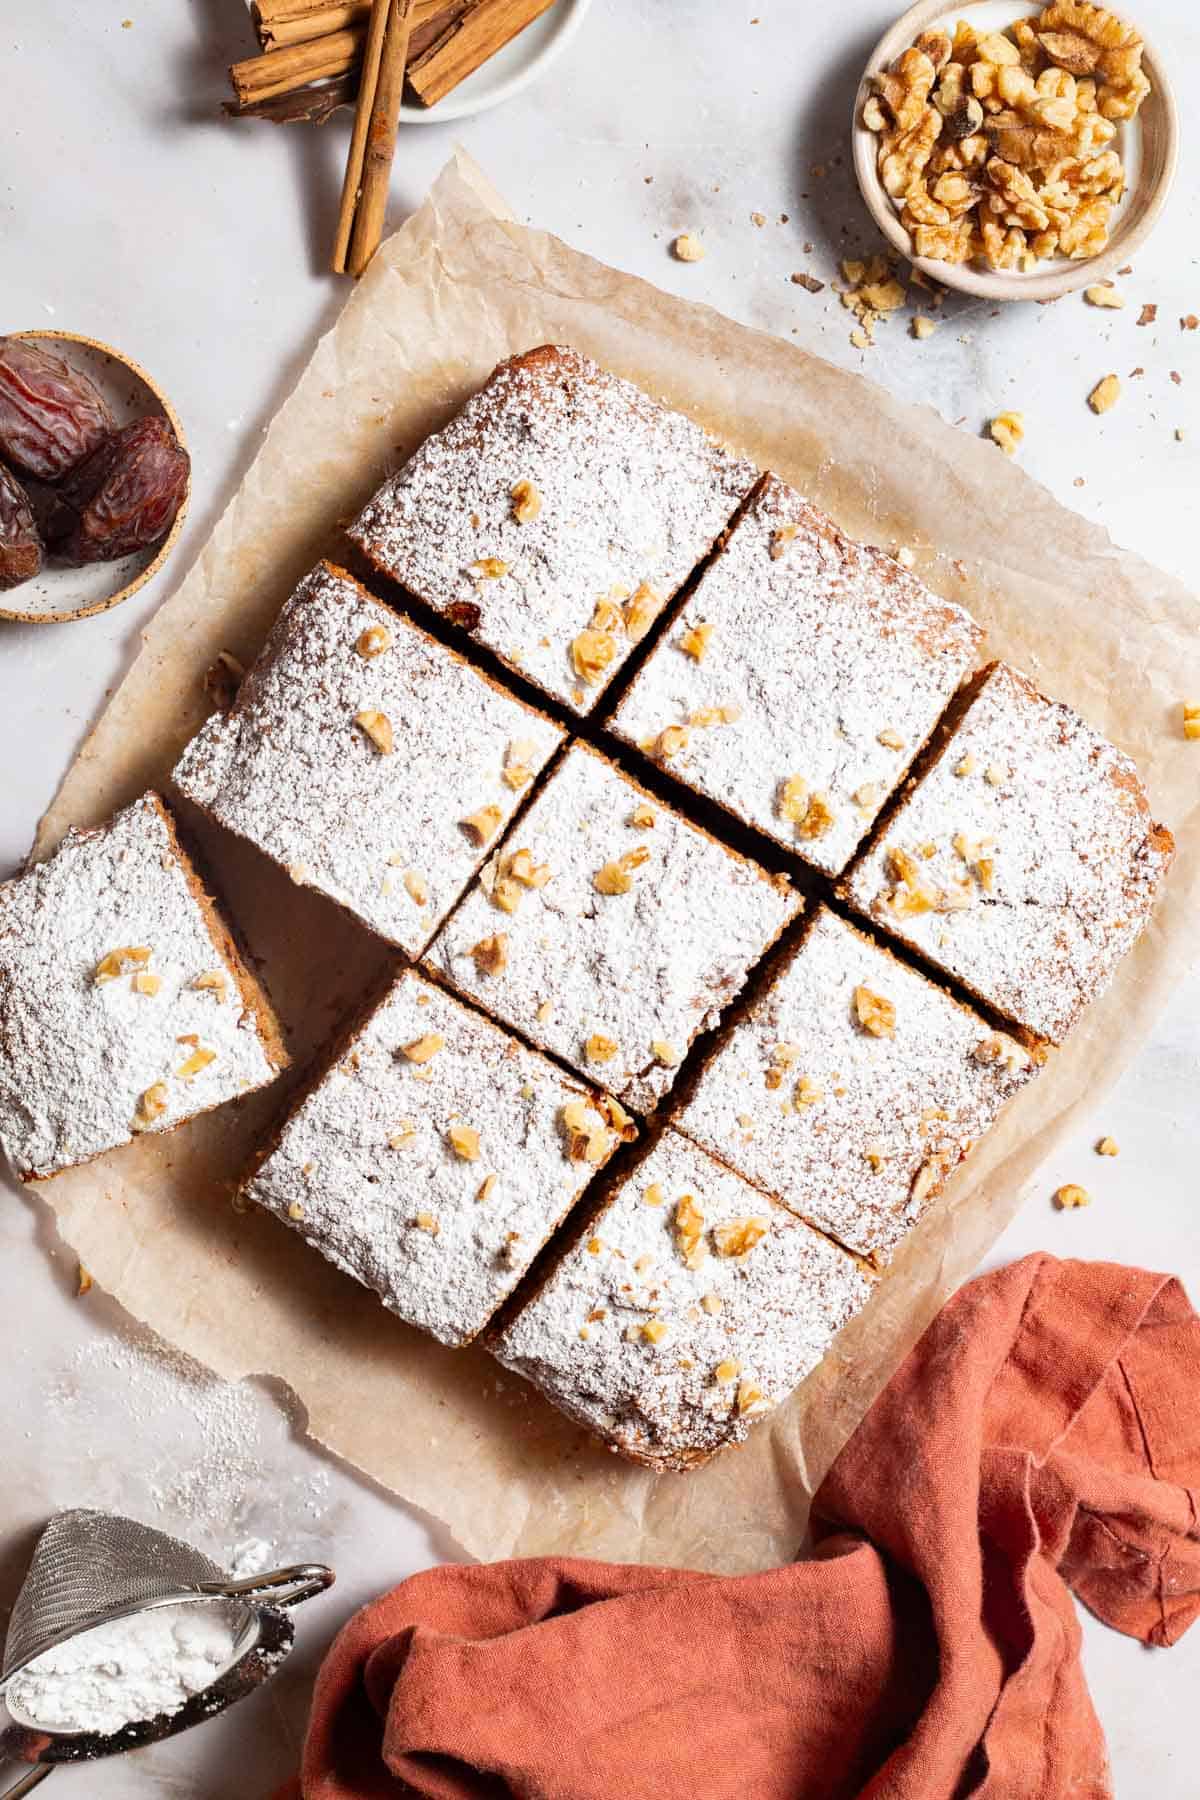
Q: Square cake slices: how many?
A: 9